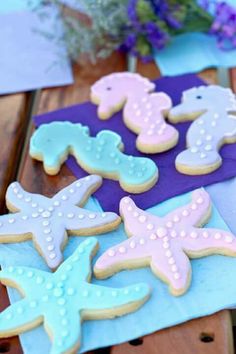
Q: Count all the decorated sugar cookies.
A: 6